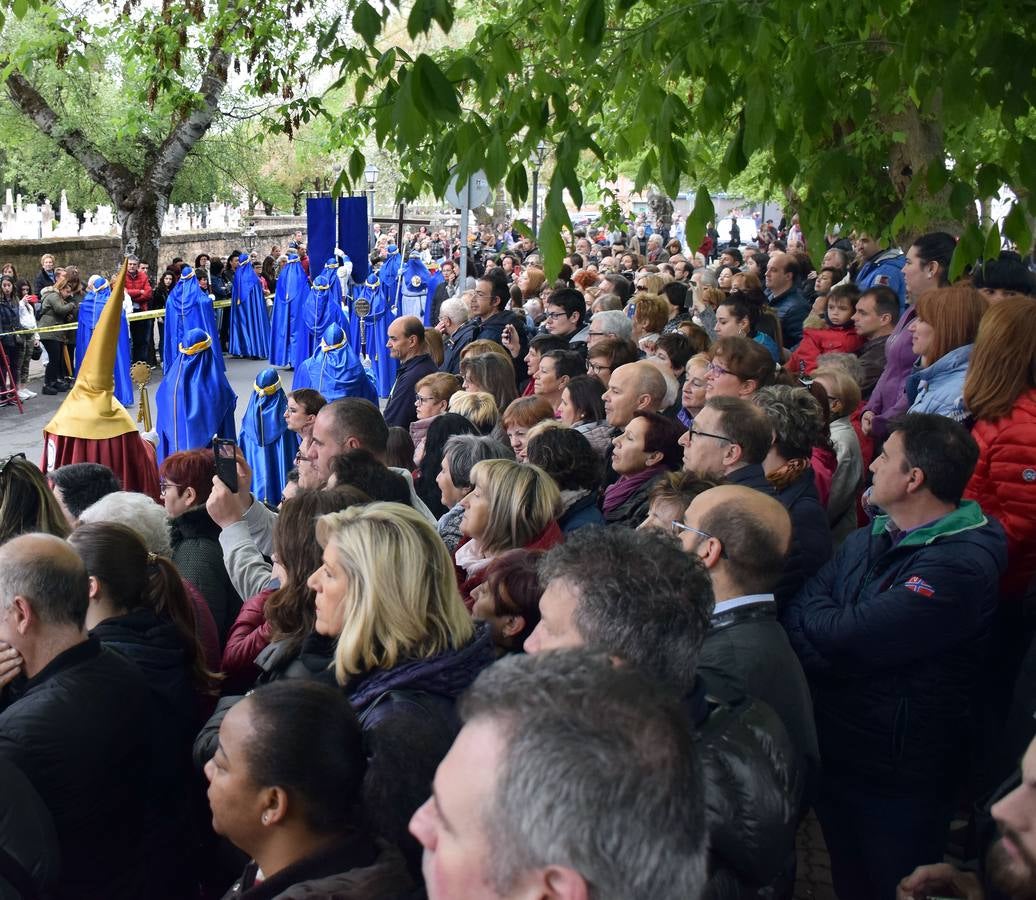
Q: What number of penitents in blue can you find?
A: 12